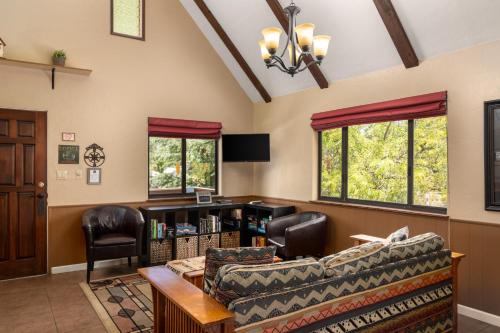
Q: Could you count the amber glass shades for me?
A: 5